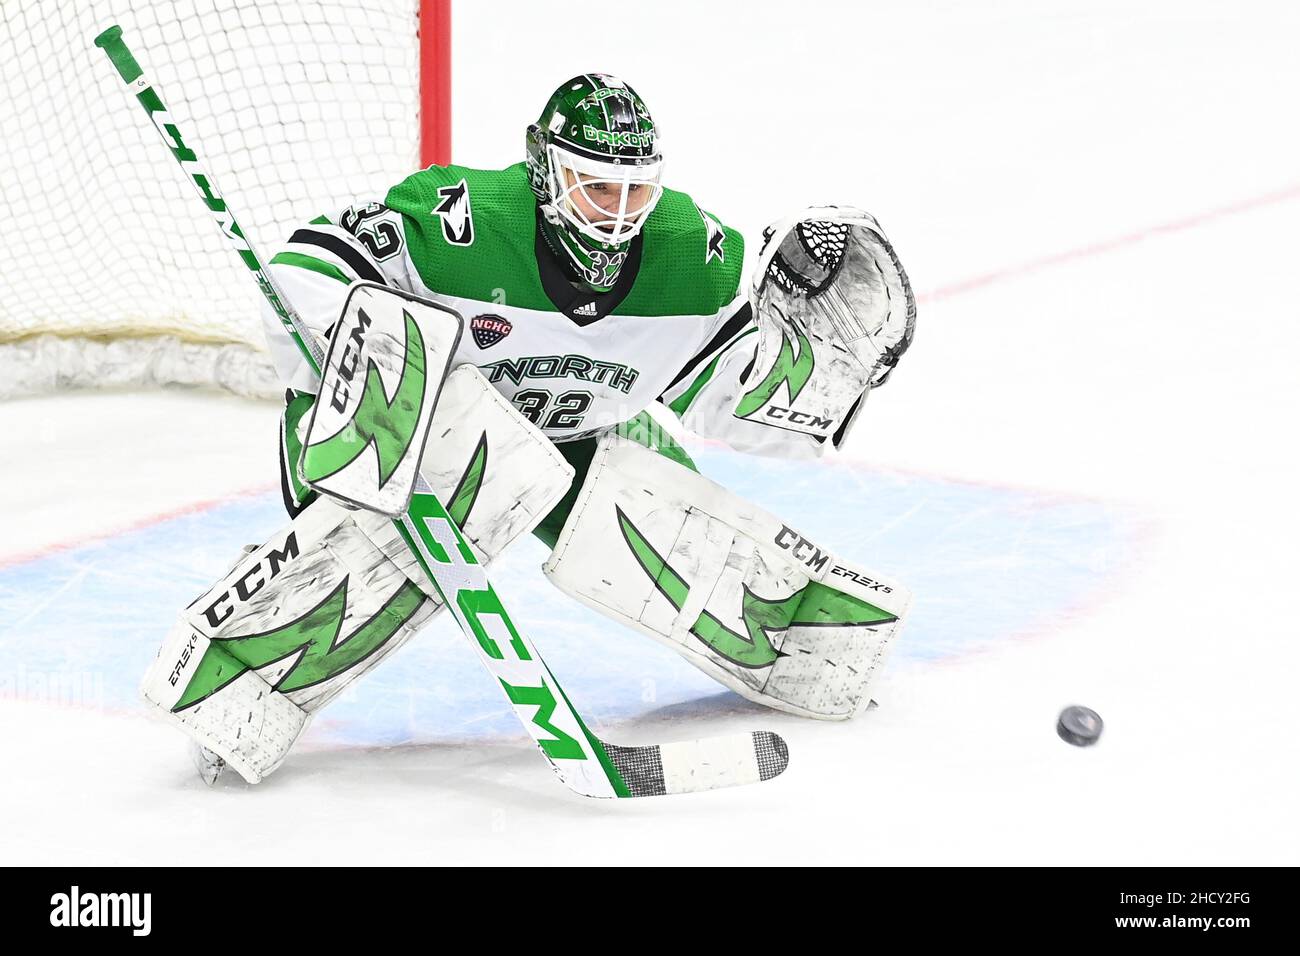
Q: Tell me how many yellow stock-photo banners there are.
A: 0